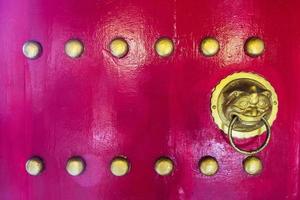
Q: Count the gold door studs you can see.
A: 12